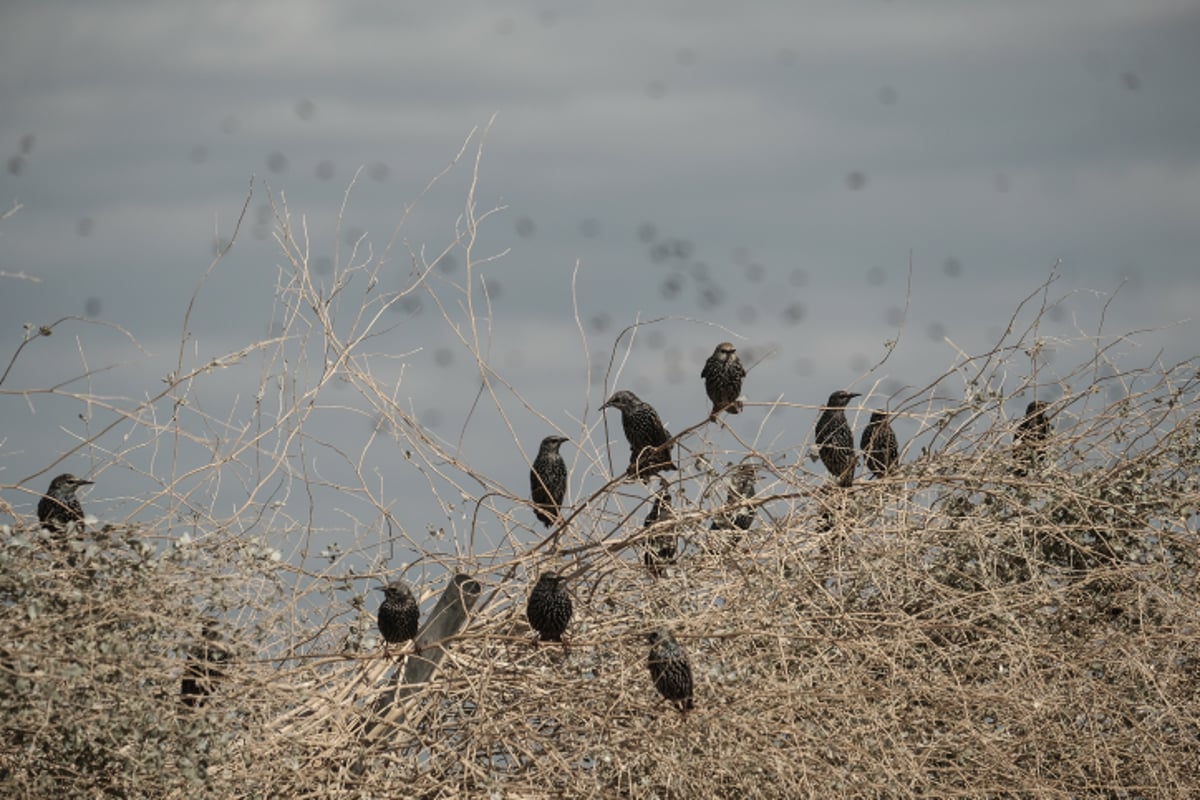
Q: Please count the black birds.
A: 13